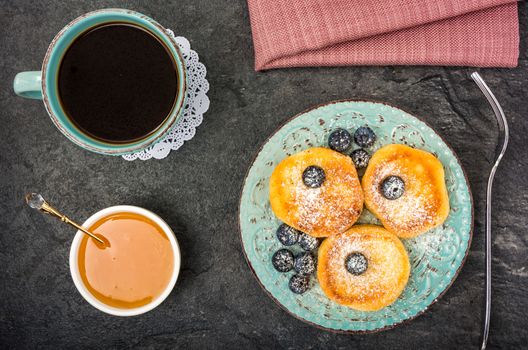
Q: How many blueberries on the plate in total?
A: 11